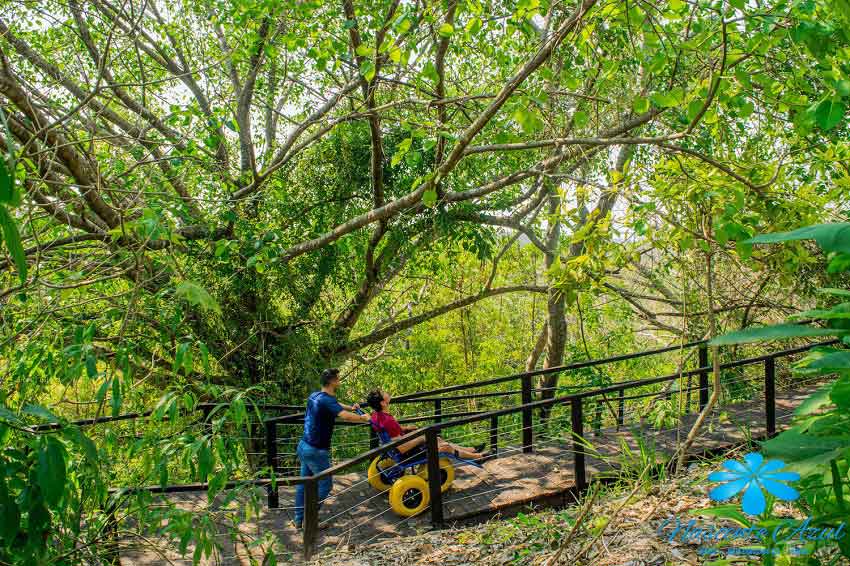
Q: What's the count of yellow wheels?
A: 3